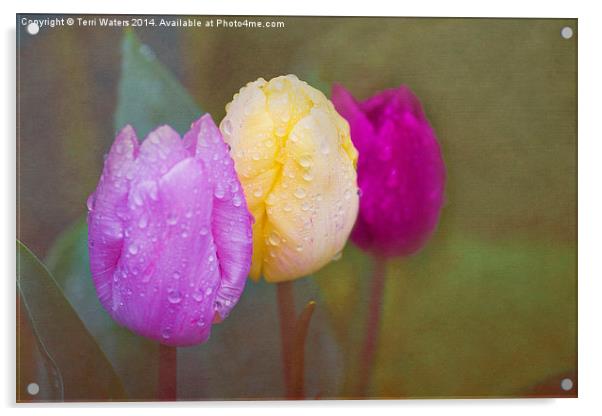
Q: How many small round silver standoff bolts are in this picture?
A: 4